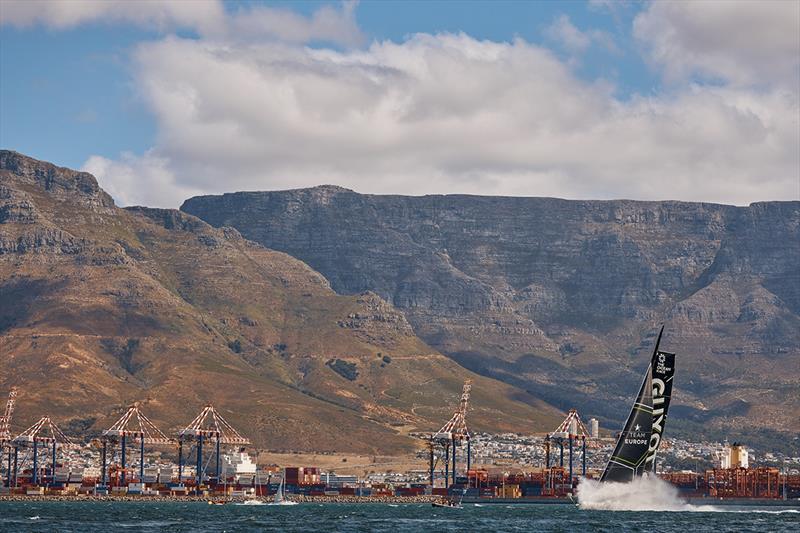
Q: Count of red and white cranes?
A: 6